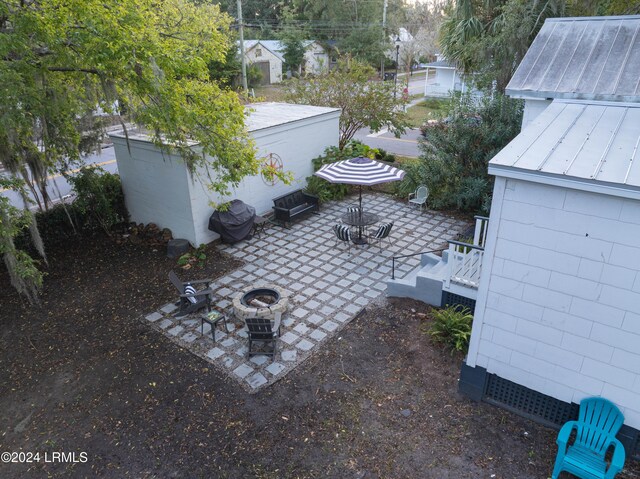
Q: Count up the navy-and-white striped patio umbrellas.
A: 1